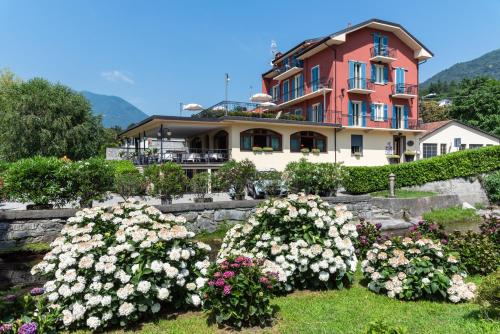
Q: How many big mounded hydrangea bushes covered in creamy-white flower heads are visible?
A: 3